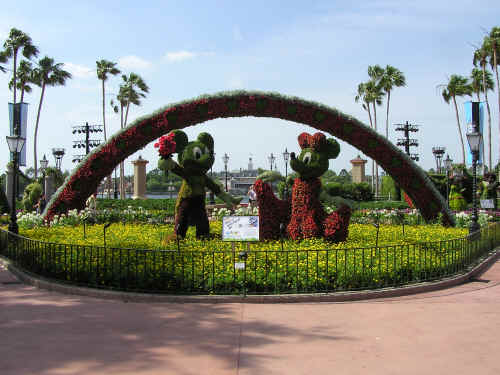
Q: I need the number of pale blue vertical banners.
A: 2